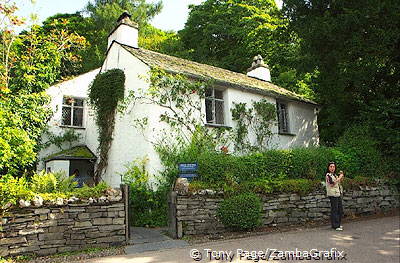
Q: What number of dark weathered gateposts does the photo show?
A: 2